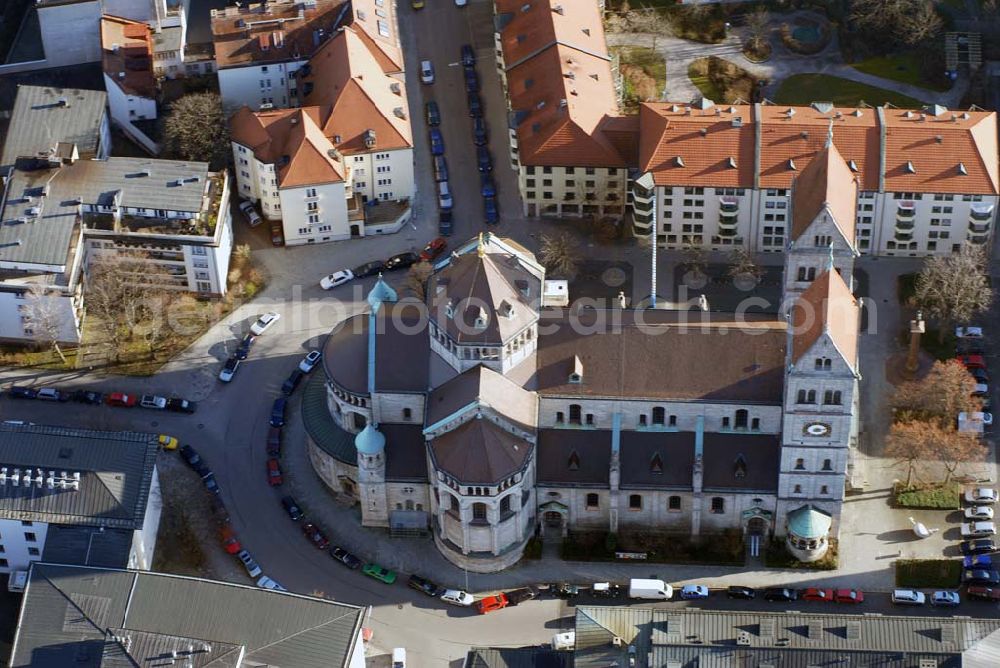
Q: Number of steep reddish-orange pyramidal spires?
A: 2